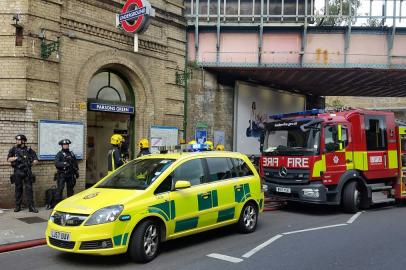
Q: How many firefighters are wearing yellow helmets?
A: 2